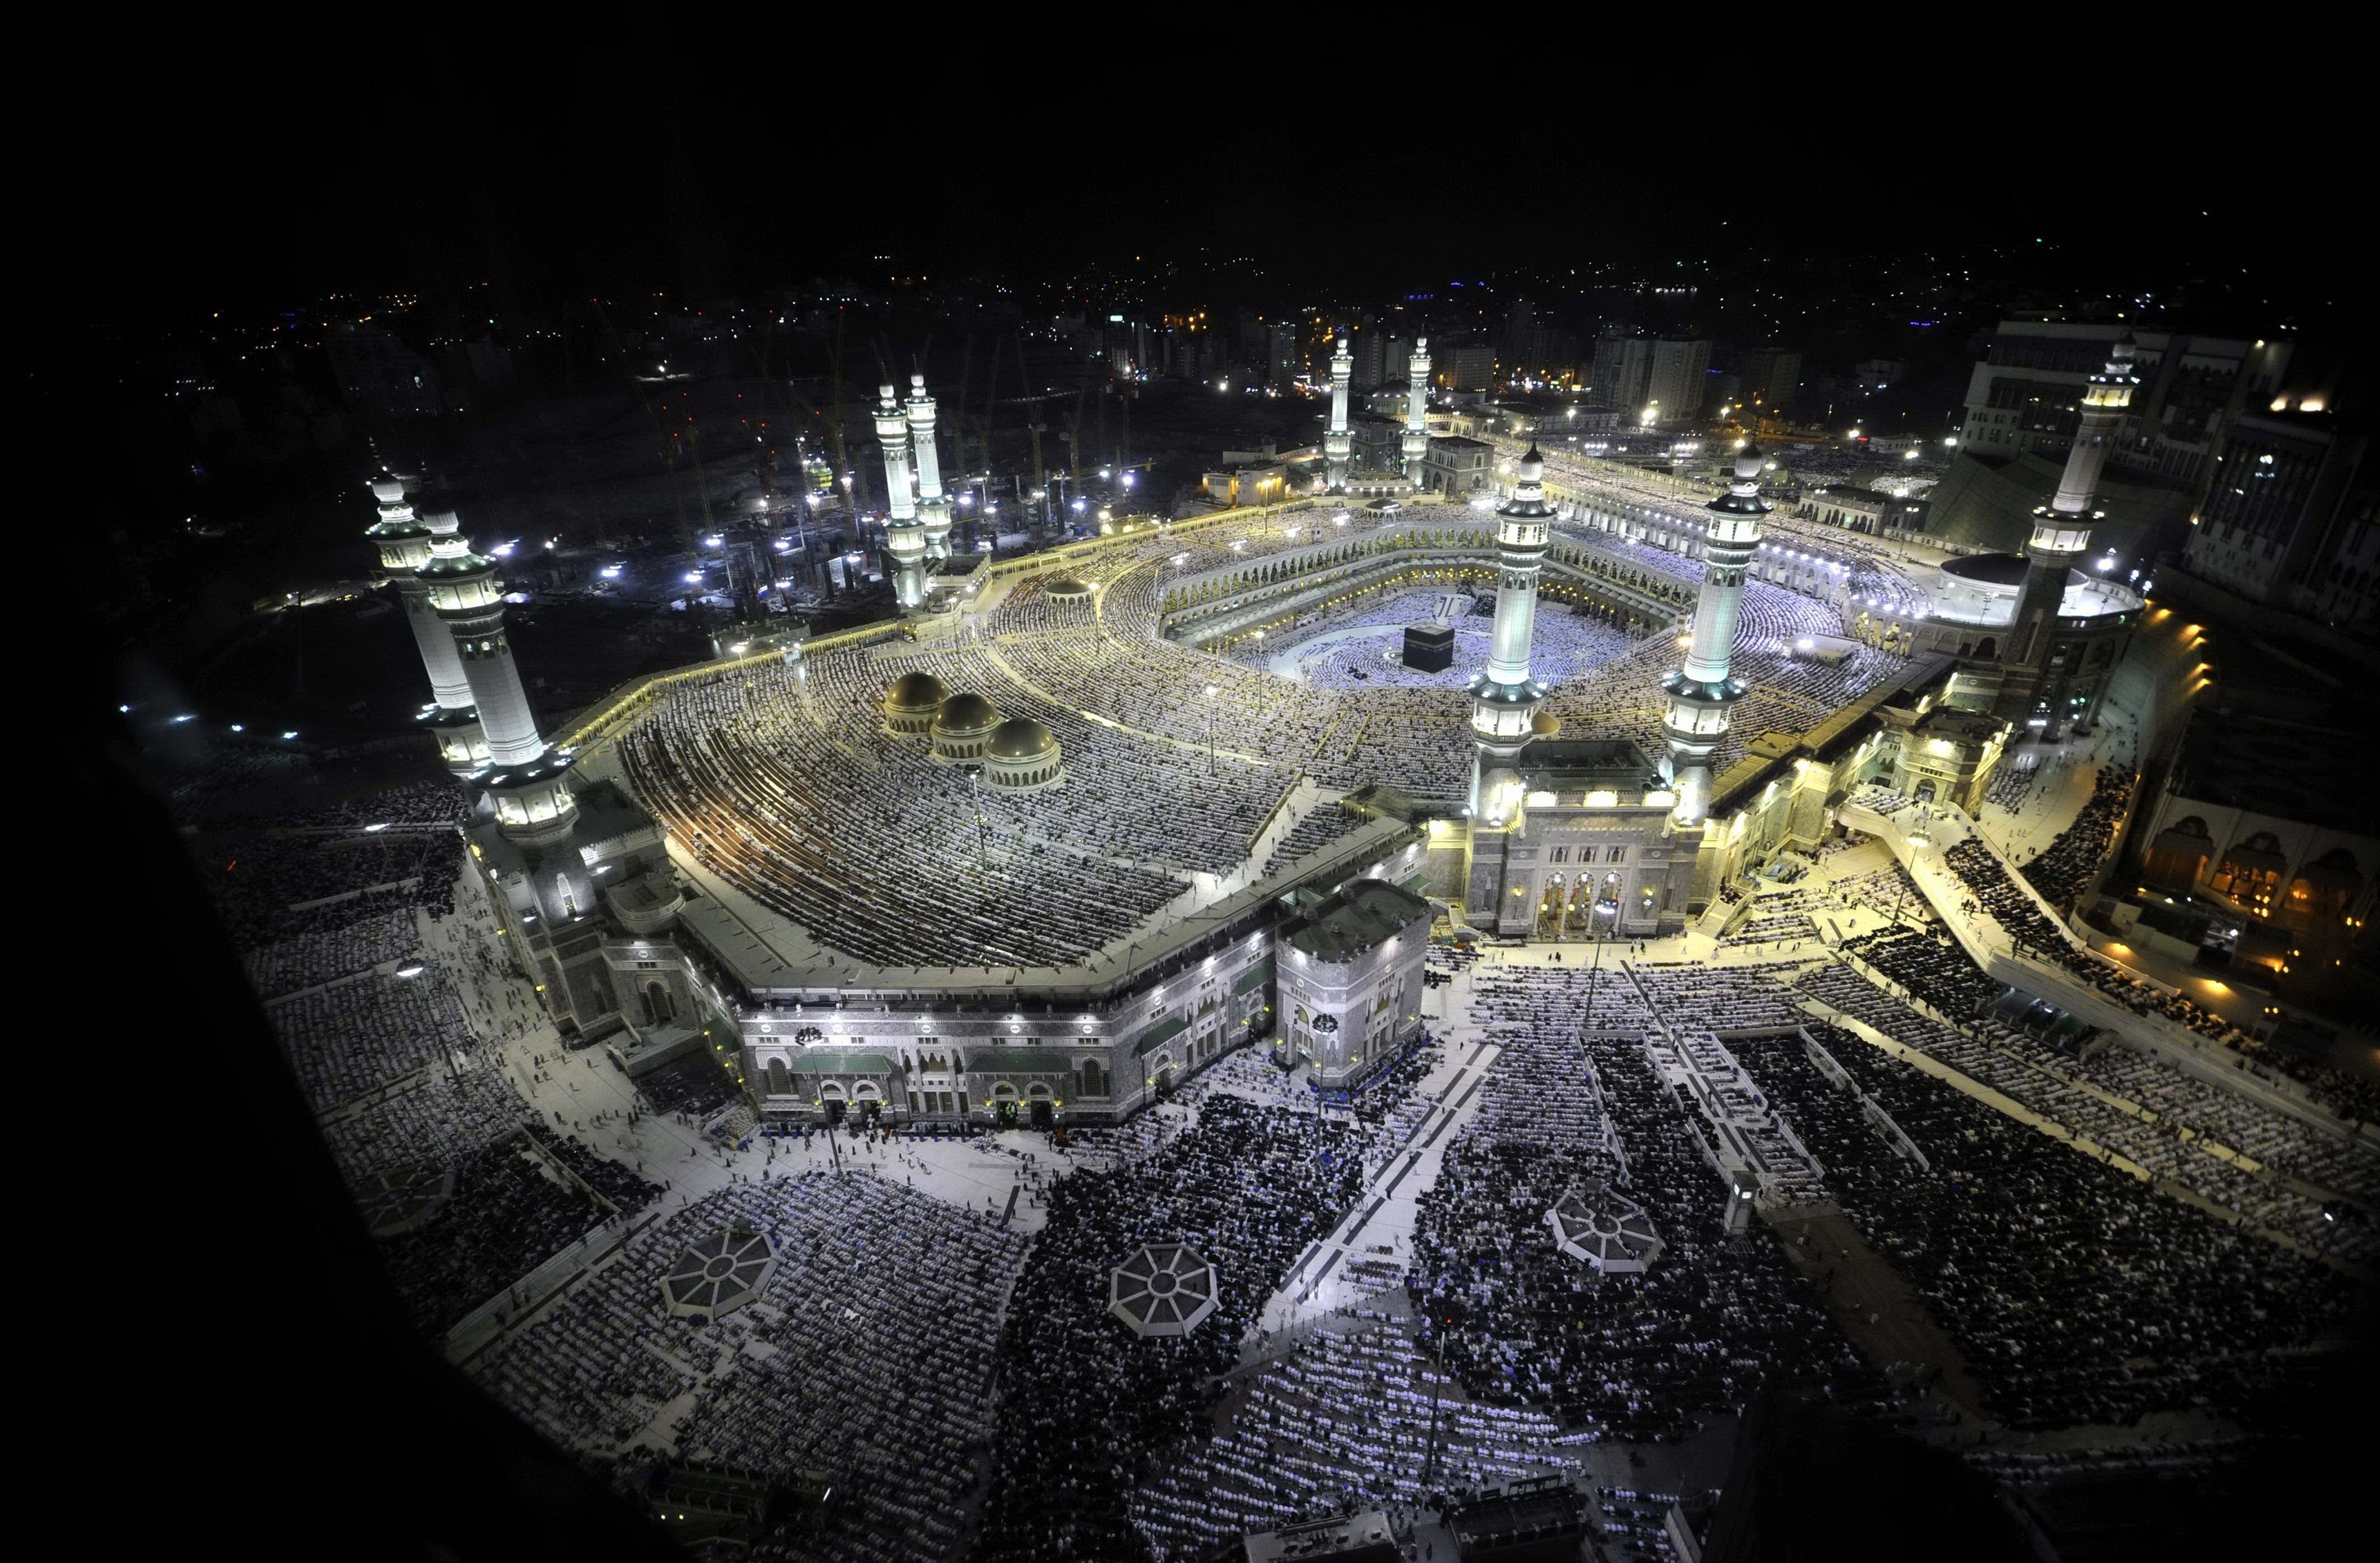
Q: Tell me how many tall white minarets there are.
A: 9